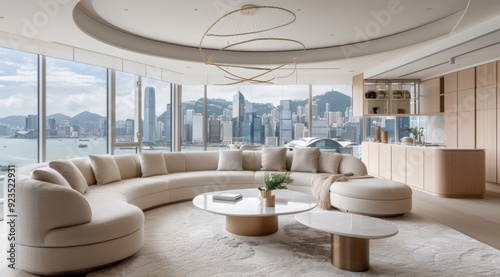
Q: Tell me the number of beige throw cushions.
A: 8